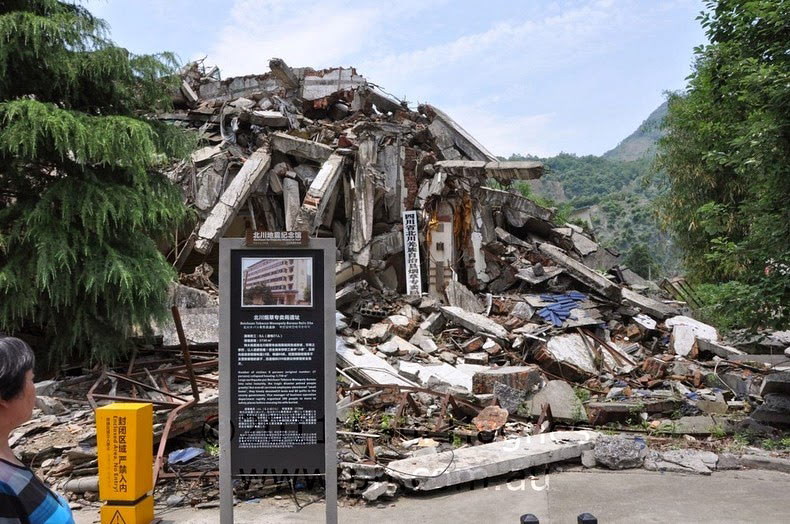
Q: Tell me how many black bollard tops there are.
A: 2